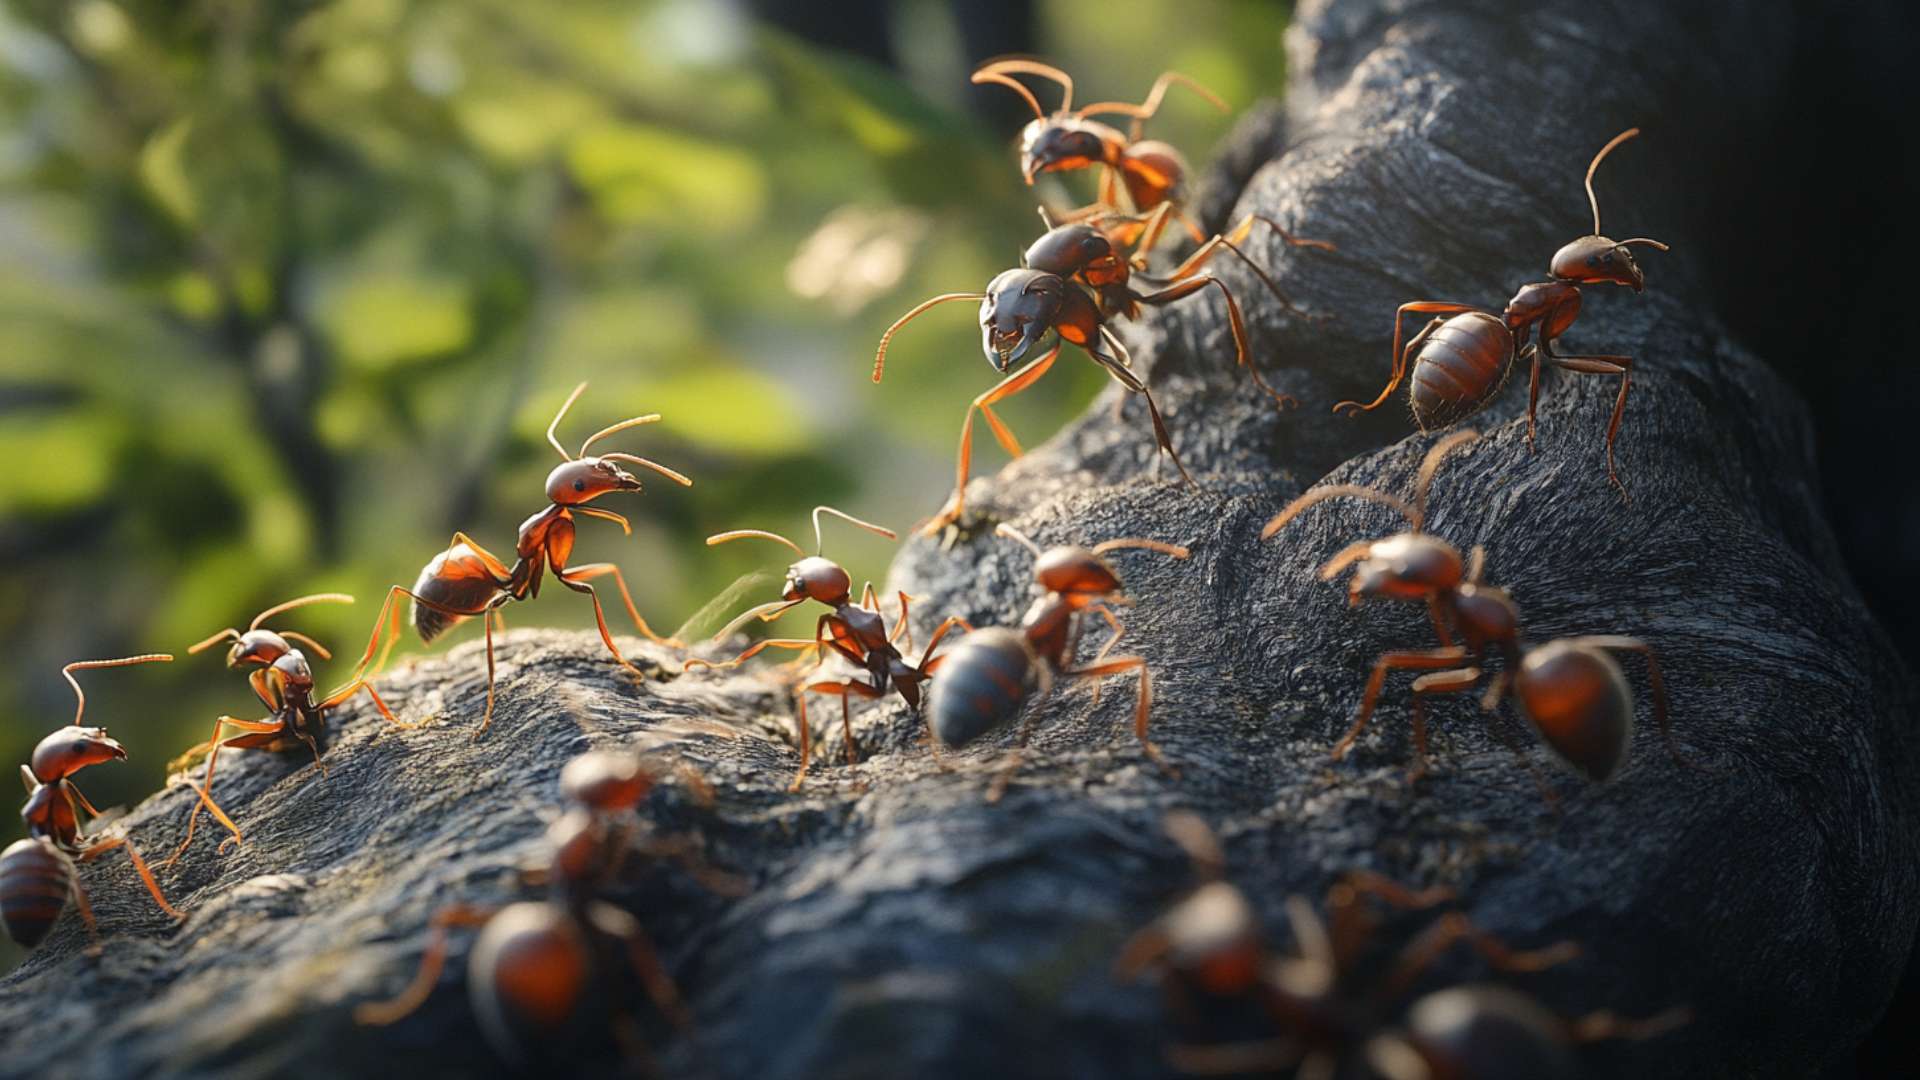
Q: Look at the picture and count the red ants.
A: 11